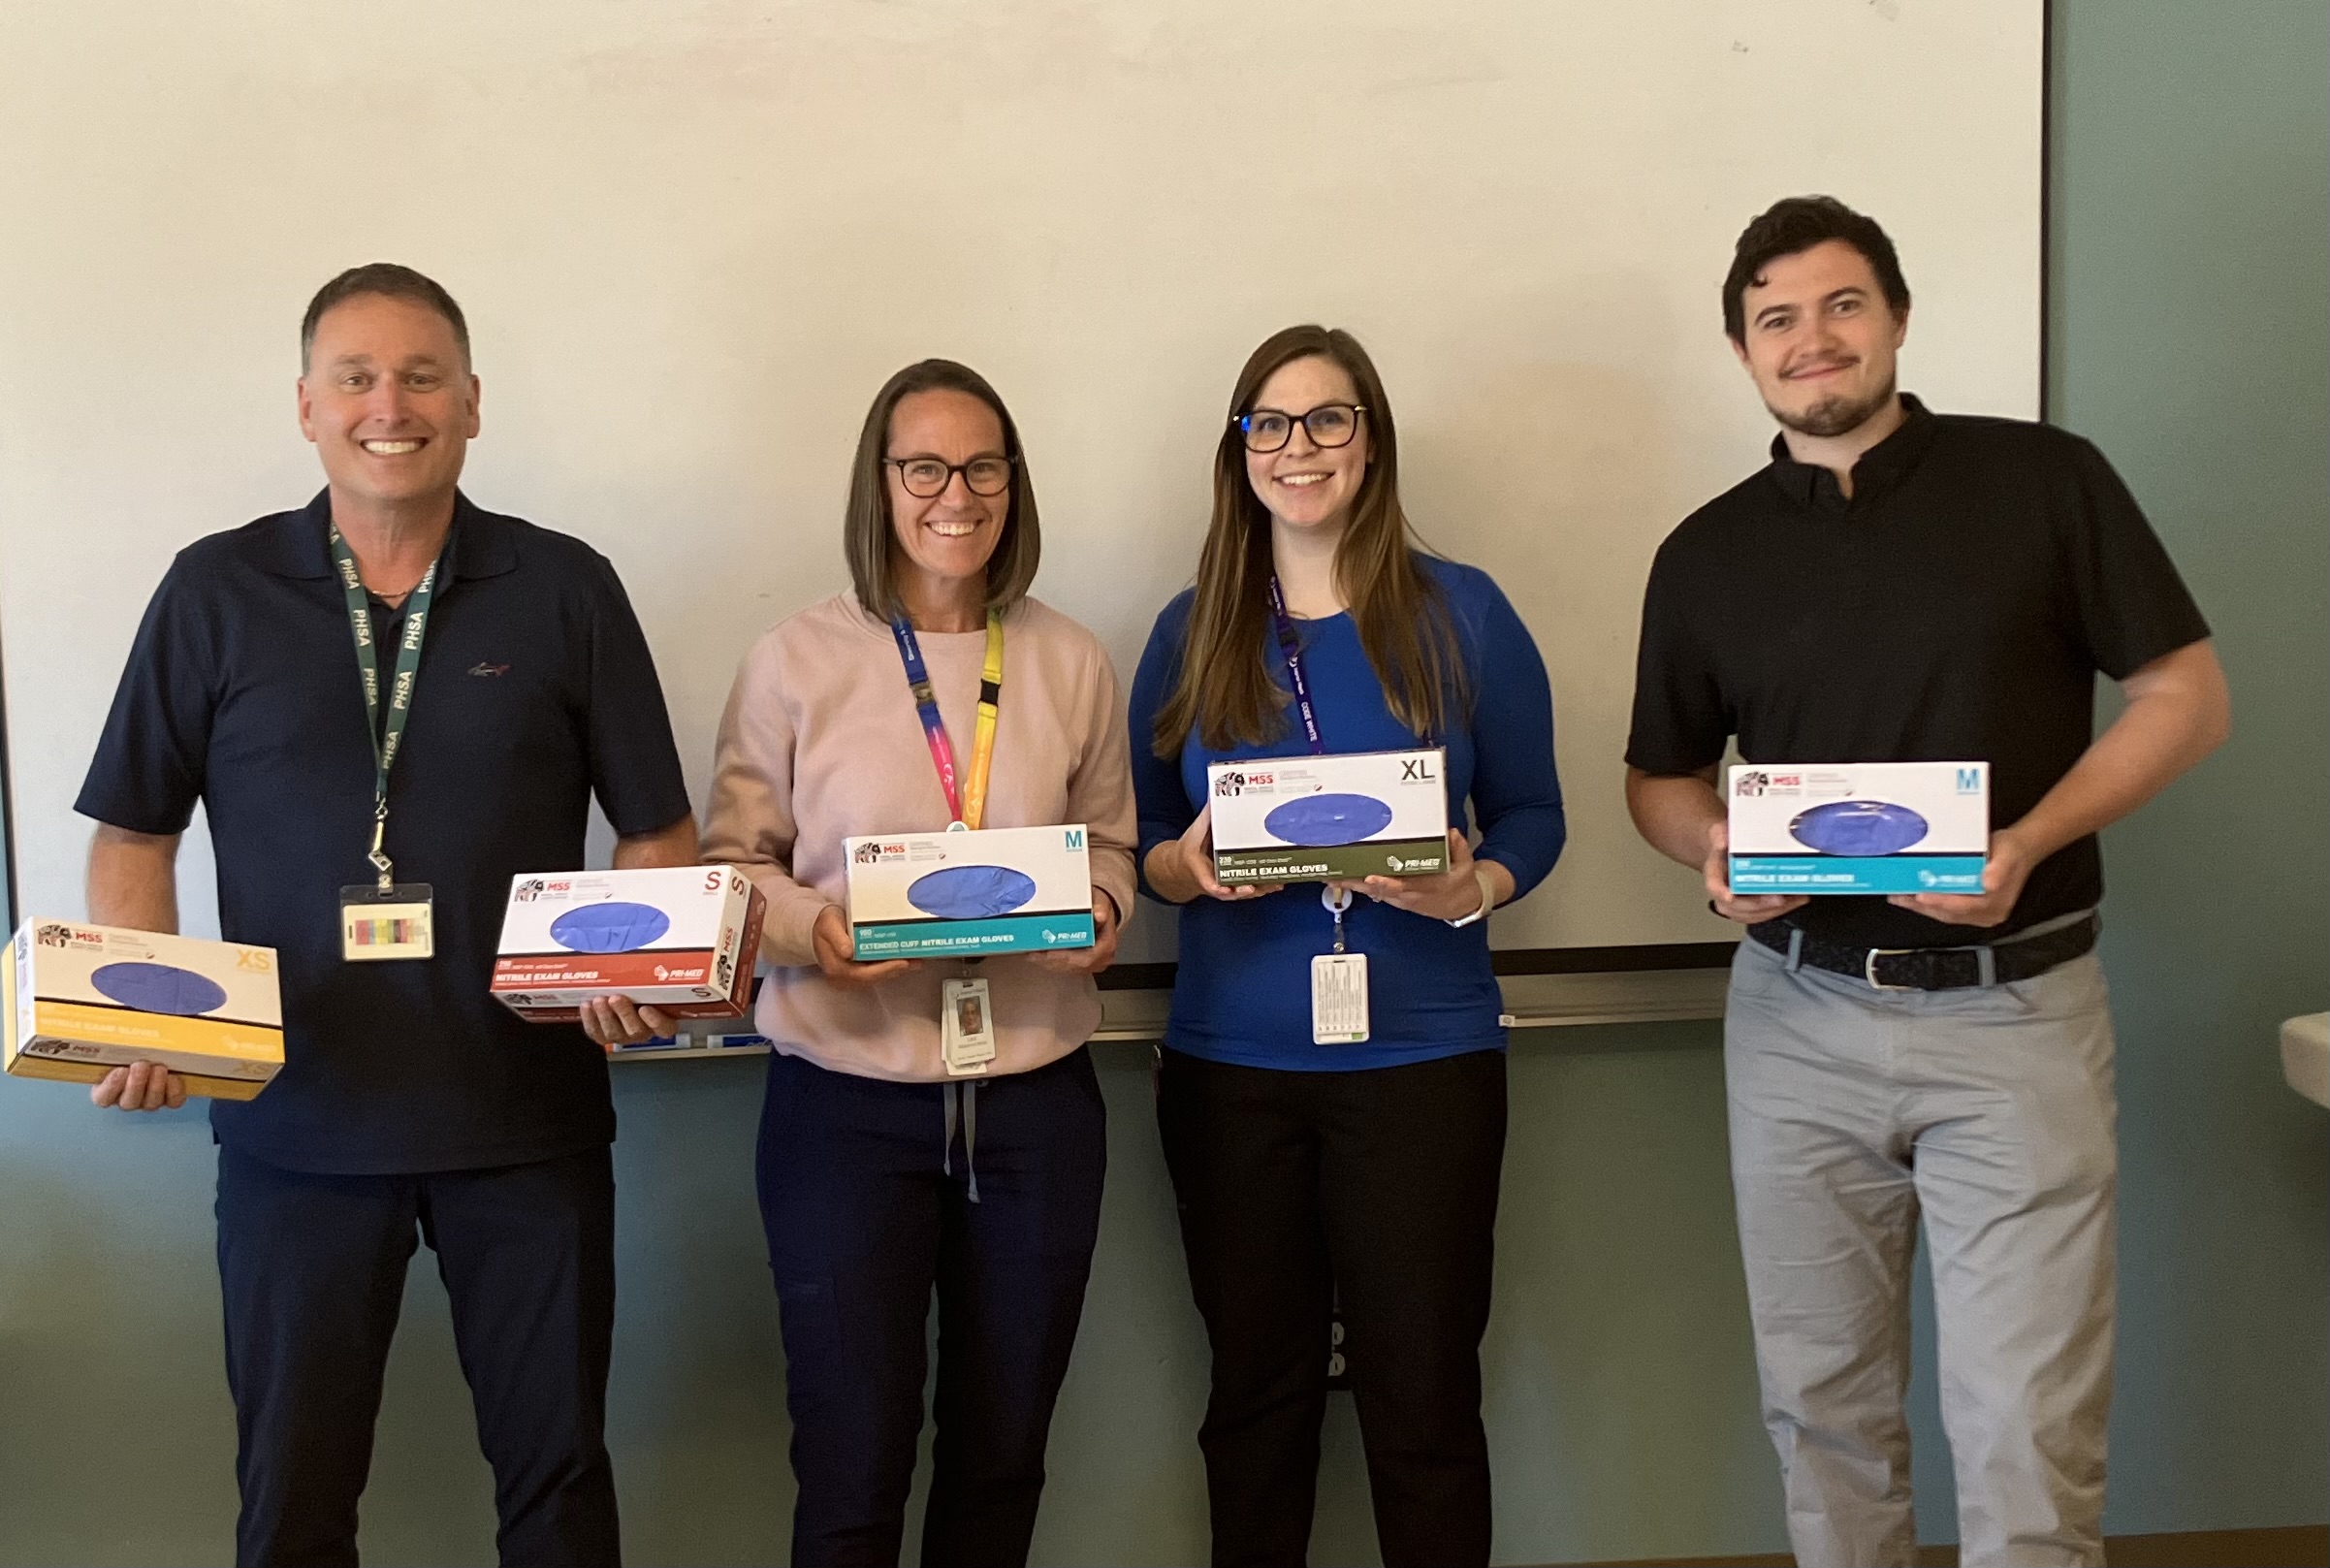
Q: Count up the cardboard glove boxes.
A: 5